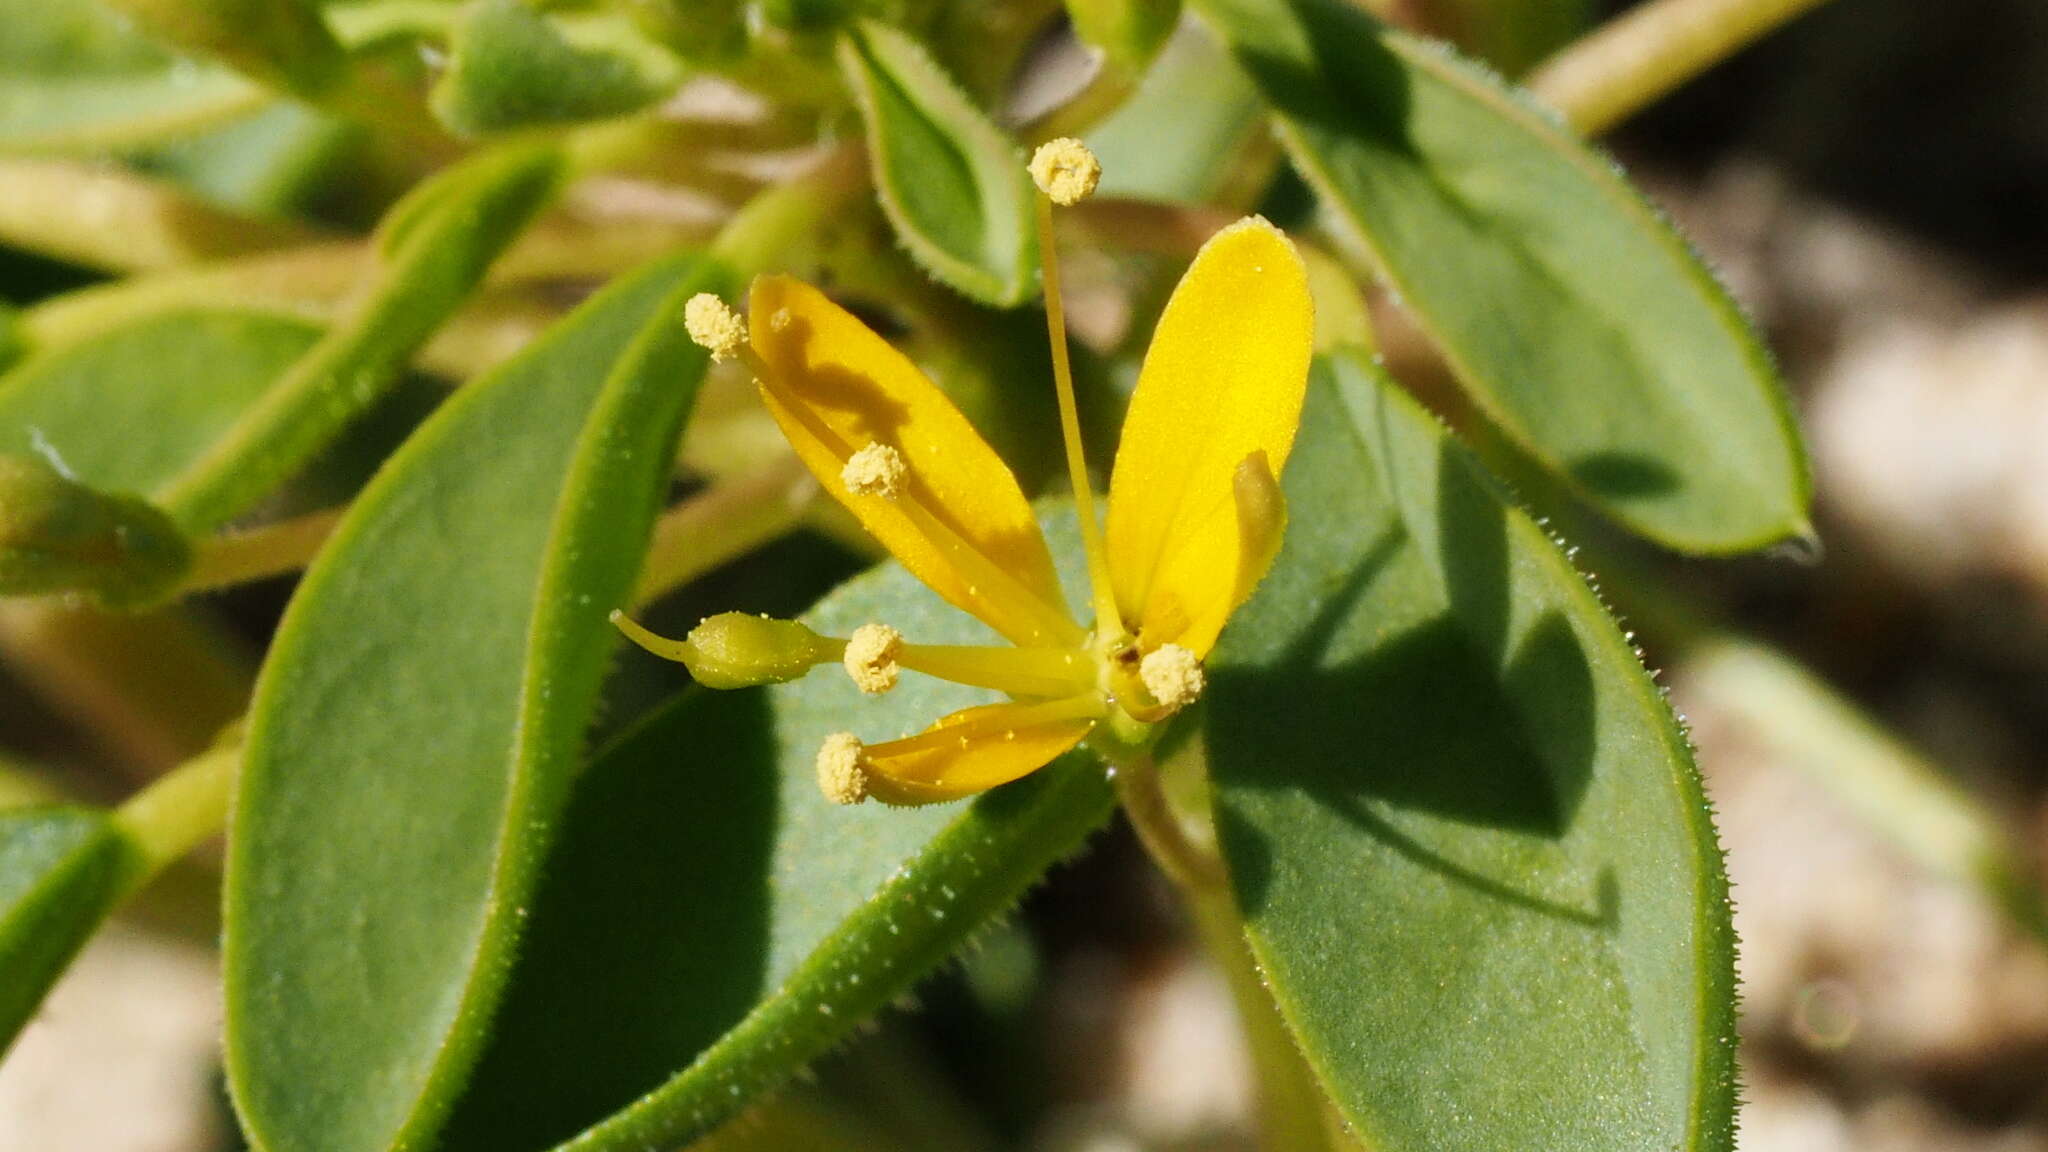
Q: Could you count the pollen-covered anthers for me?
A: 6